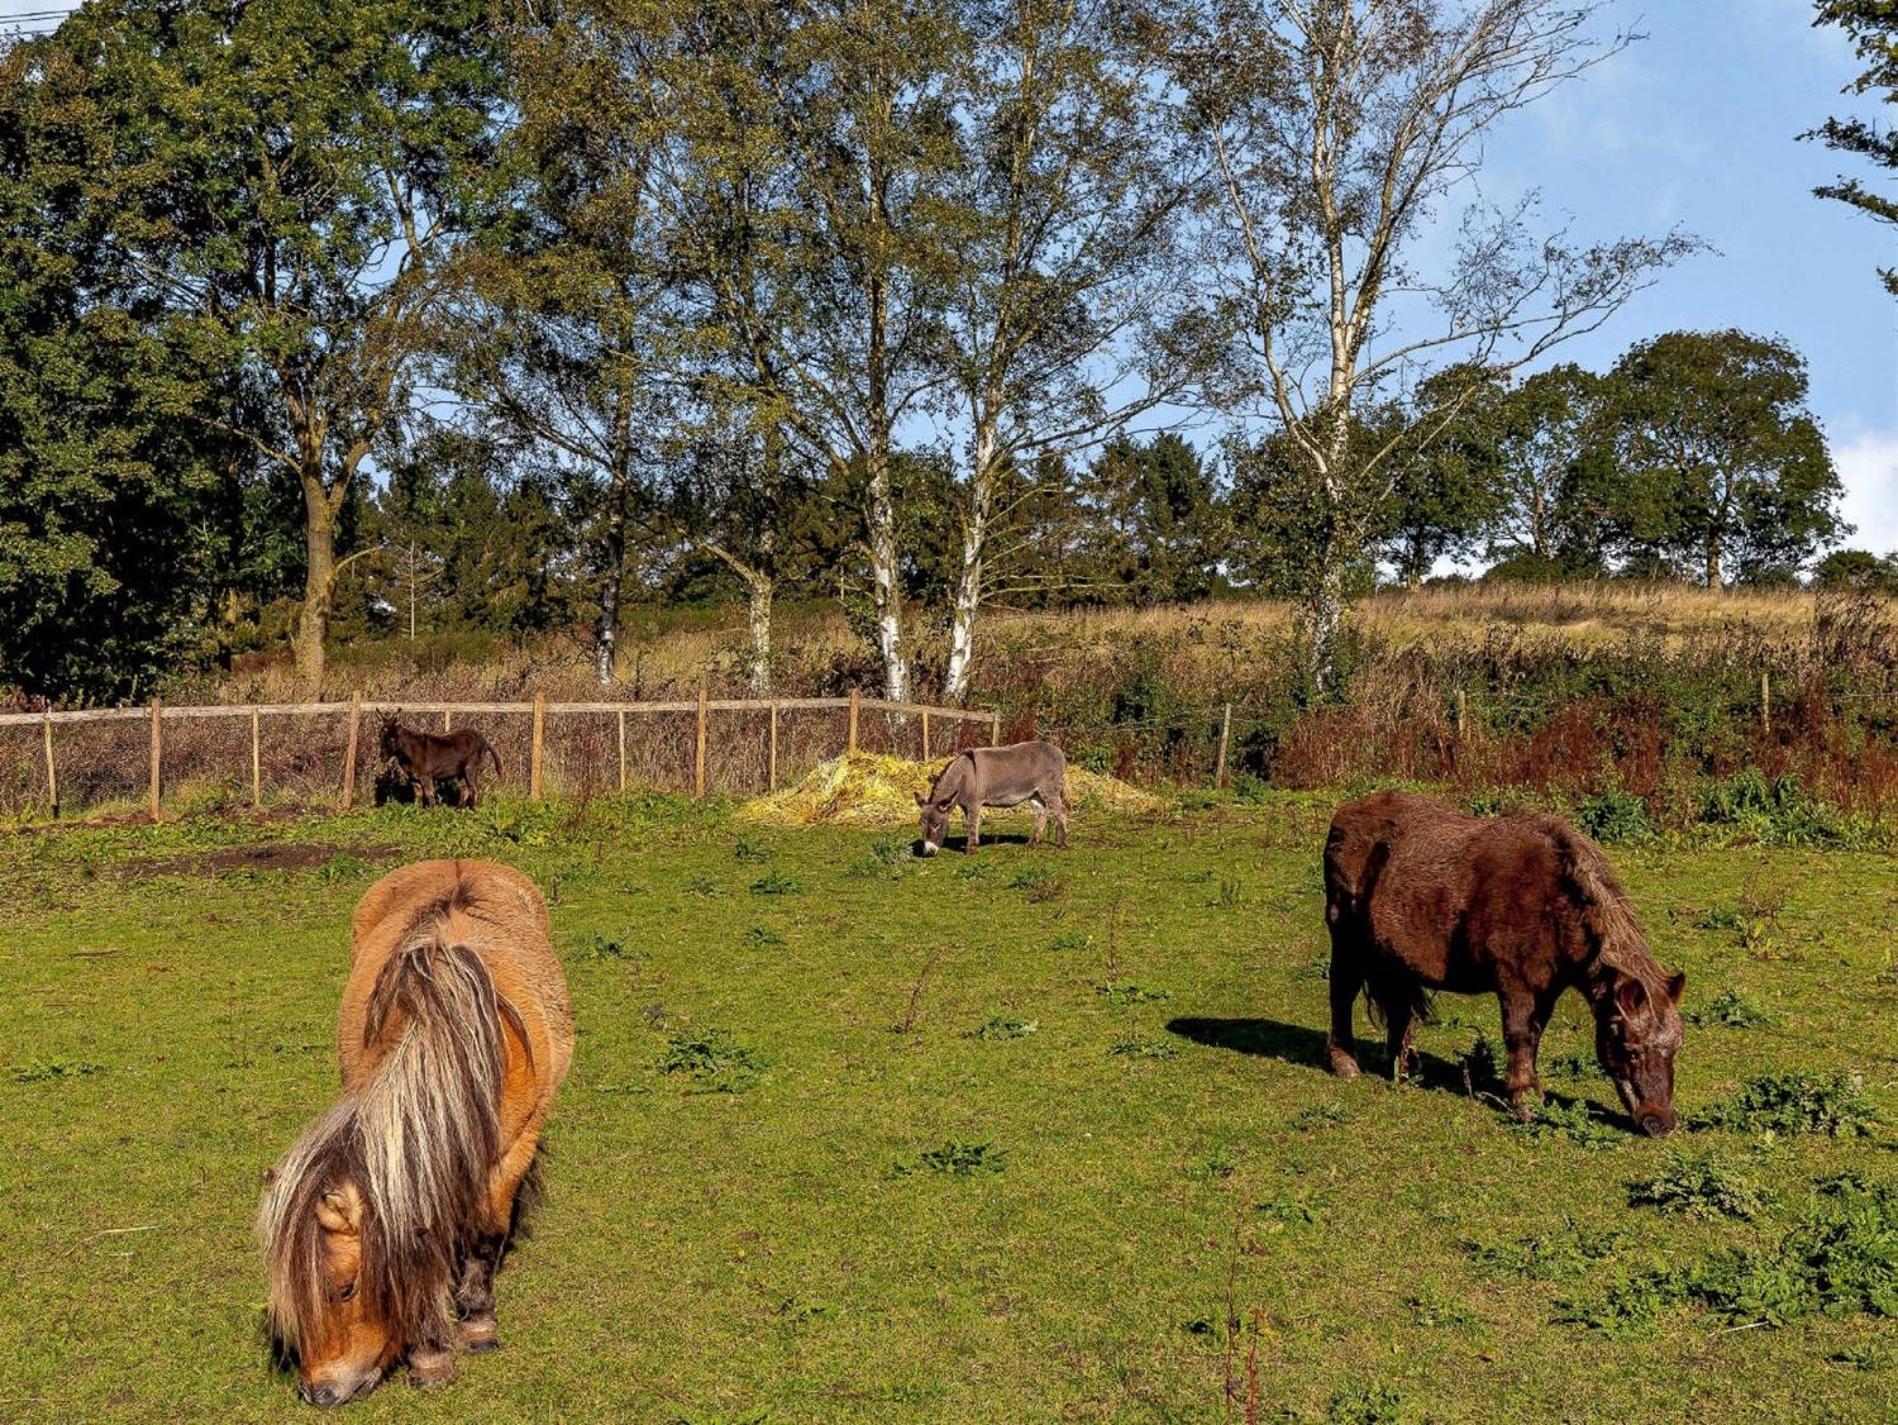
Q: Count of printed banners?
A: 0